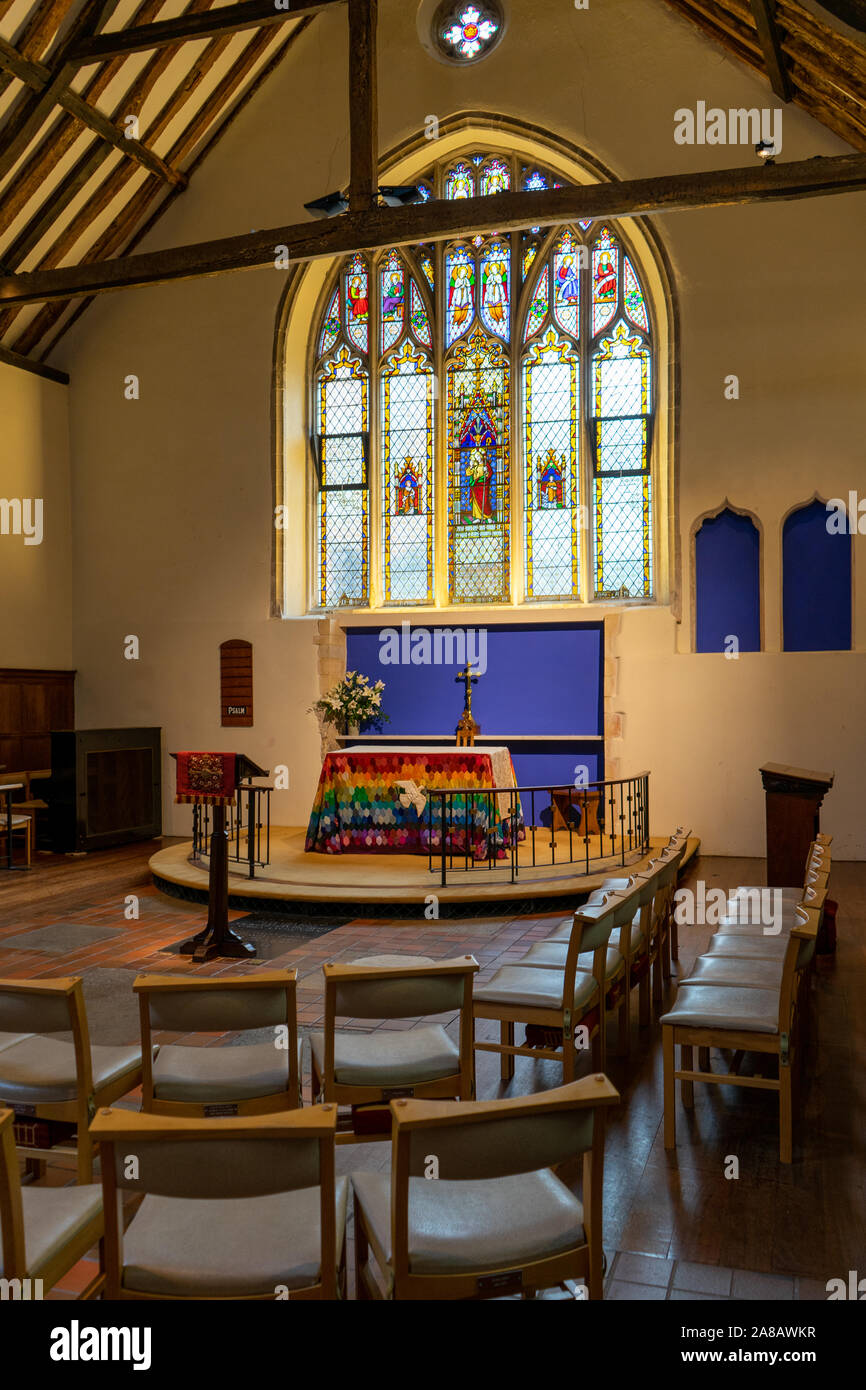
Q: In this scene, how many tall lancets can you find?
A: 5